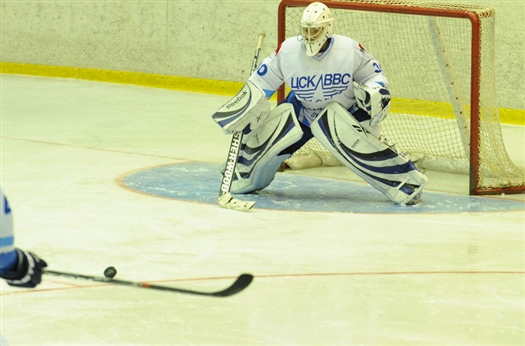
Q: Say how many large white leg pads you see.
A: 2